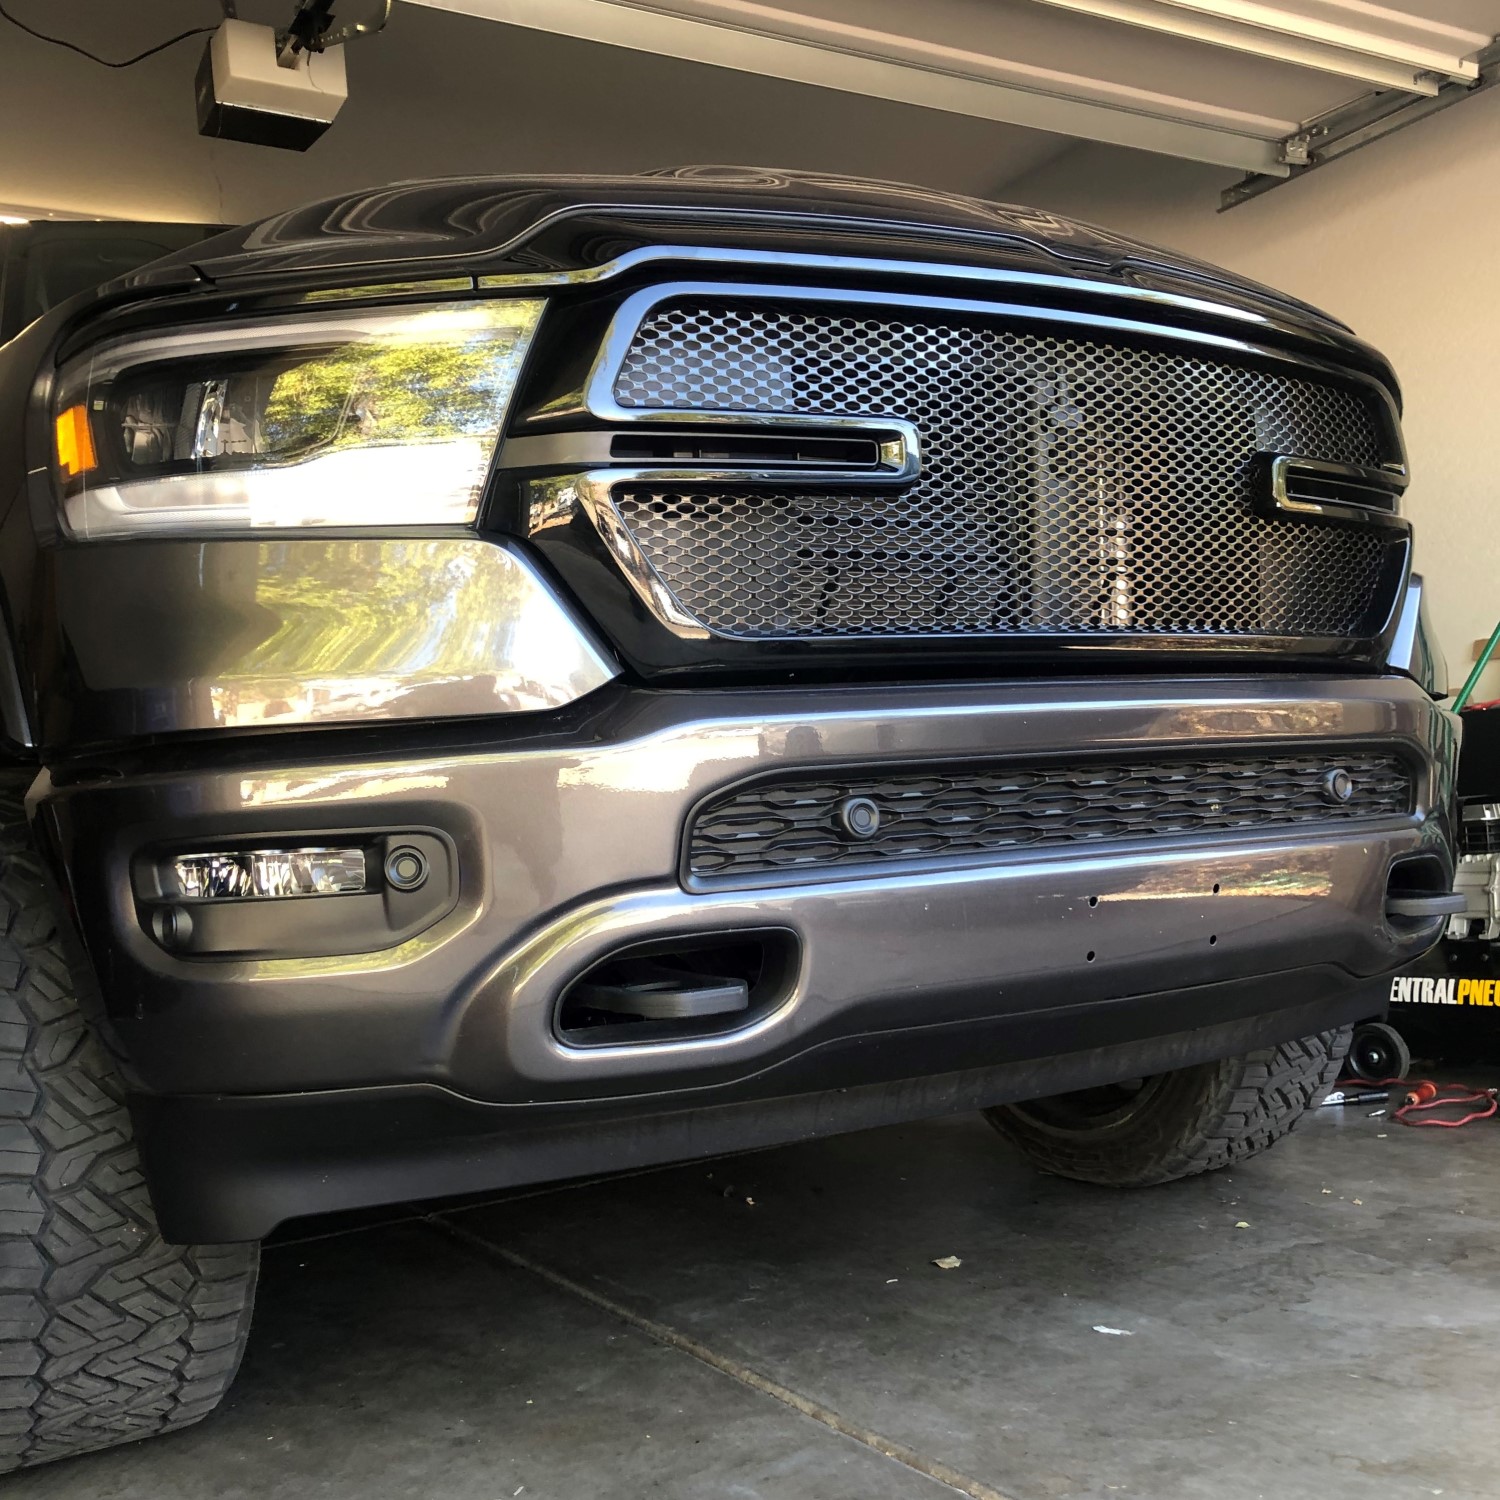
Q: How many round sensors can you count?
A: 4